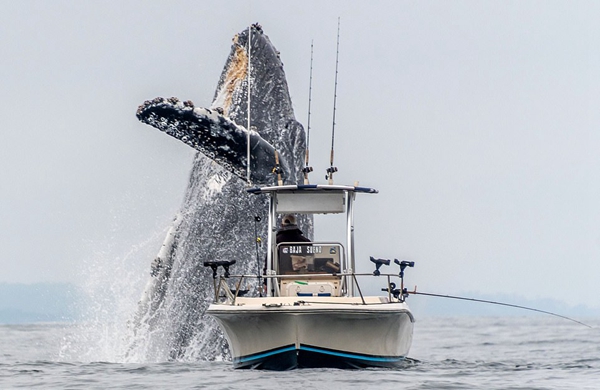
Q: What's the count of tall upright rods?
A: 3